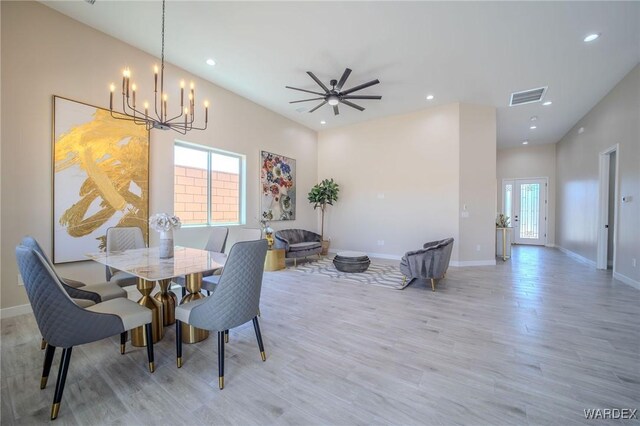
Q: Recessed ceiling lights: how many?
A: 7